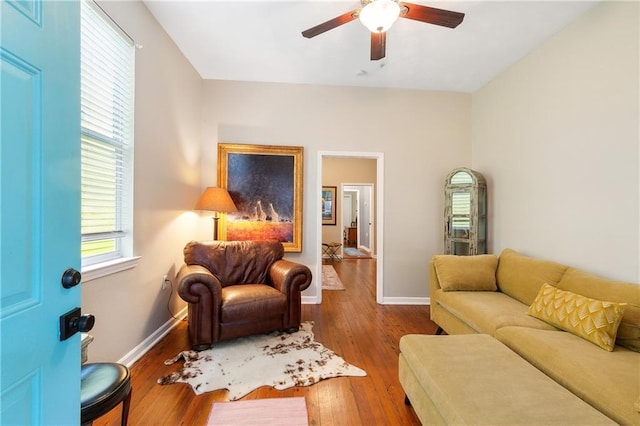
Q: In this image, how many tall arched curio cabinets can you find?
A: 1